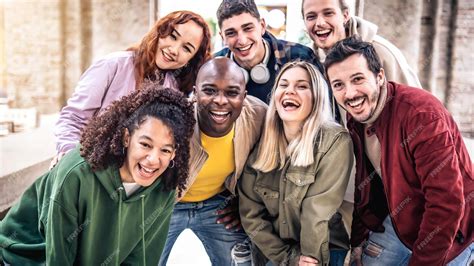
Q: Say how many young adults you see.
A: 7